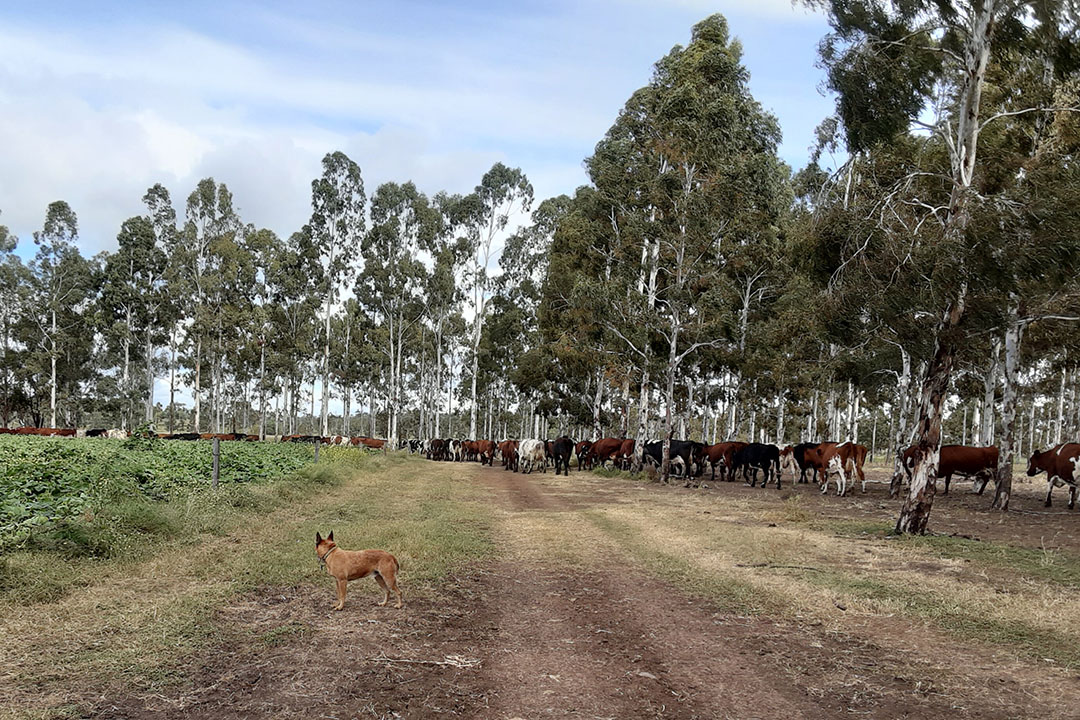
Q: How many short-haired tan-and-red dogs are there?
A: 1